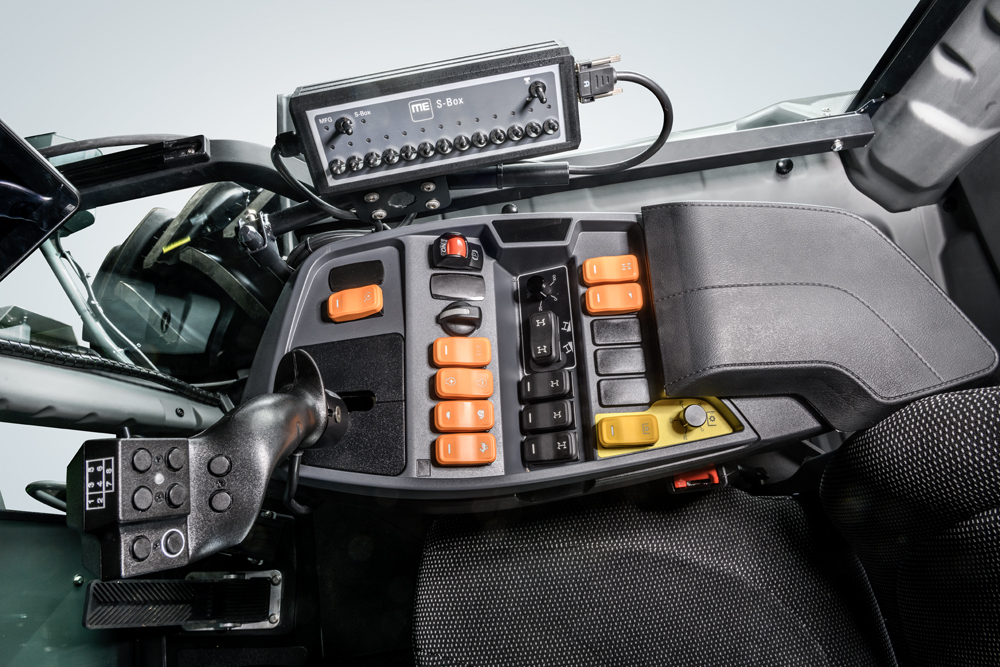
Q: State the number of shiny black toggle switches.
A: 15